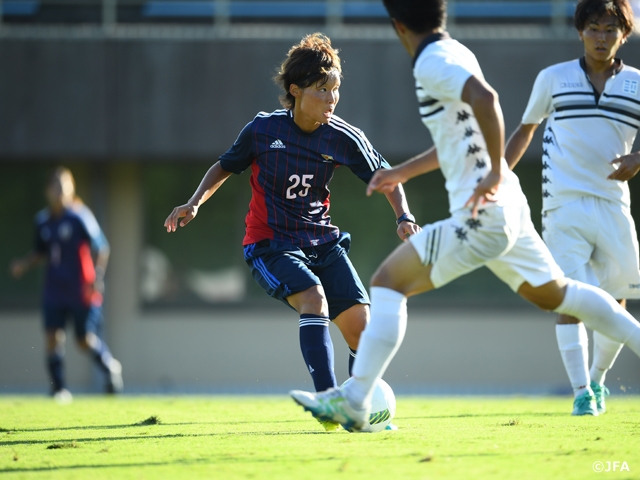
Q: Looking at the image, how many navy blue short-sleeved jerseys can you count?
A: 2